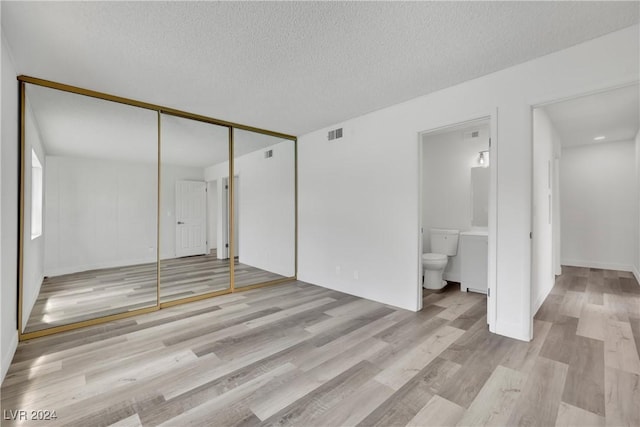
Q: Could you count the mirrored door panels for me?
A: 3